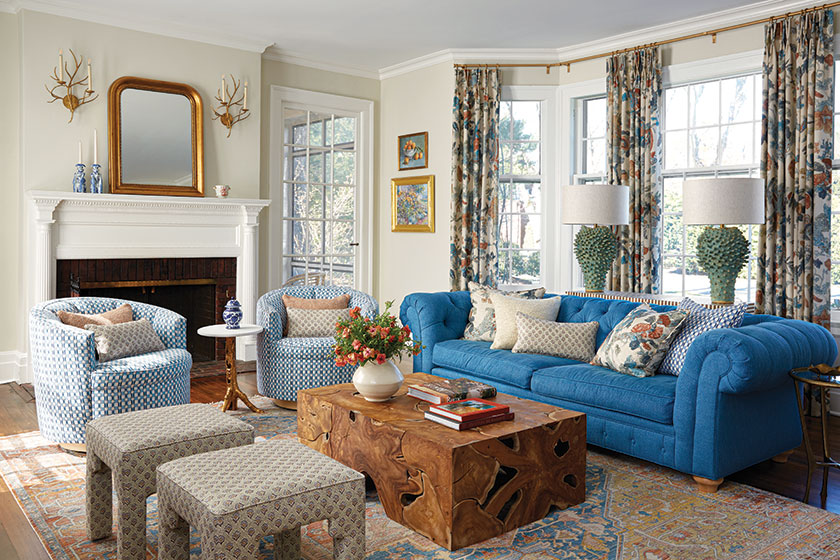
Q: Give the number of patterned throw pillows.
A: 6